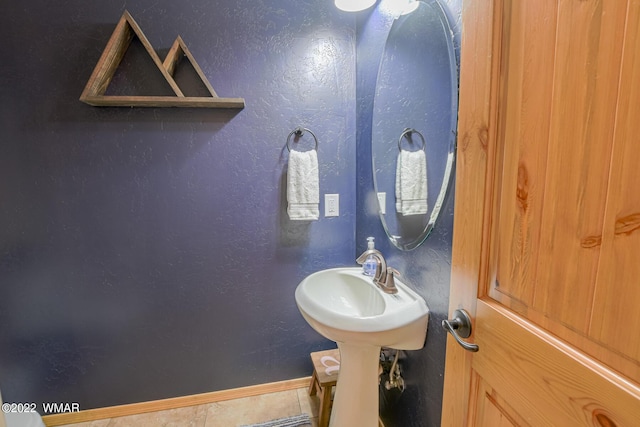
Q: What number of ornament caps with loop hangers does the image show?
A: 0